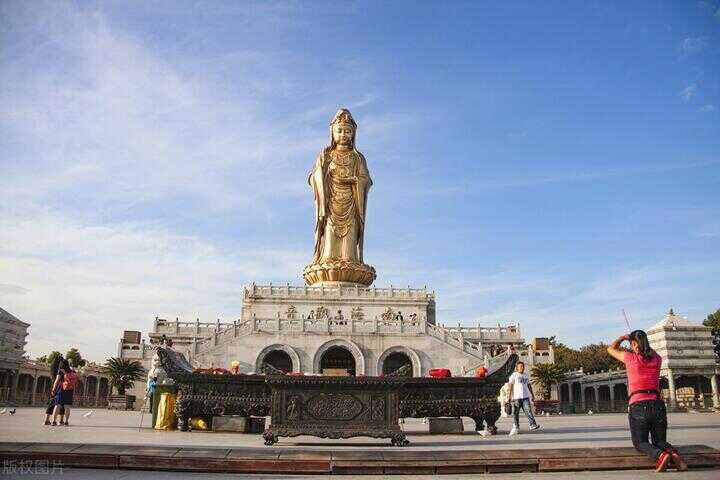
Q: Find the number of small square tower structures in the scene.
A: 2